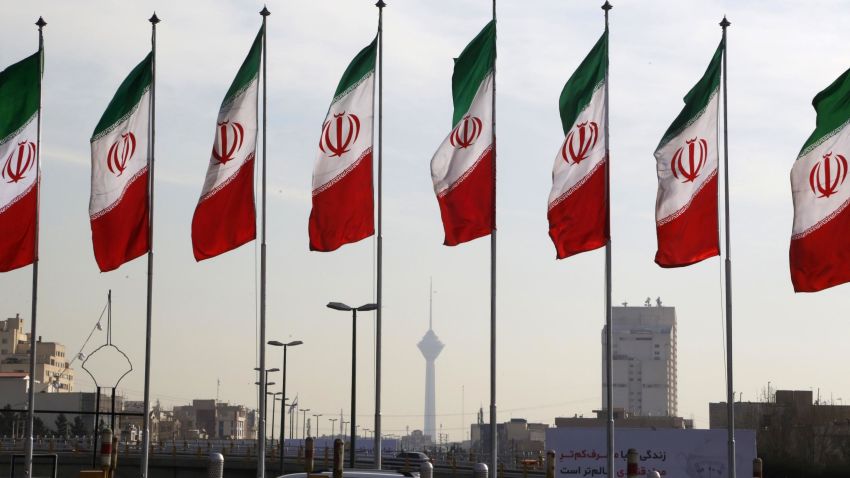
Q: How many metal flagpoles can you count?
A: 7